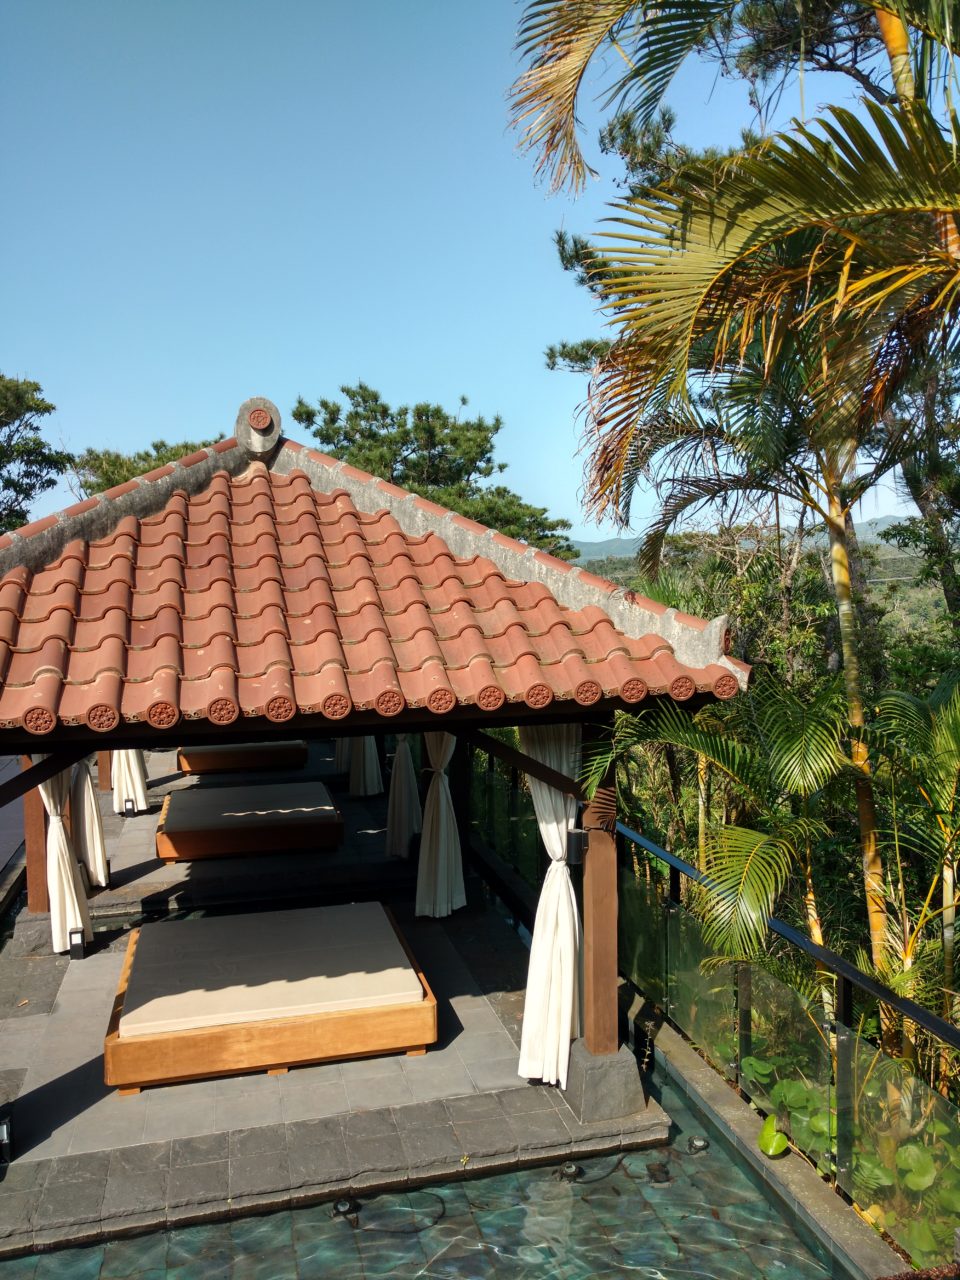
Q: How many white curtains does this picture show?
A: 8